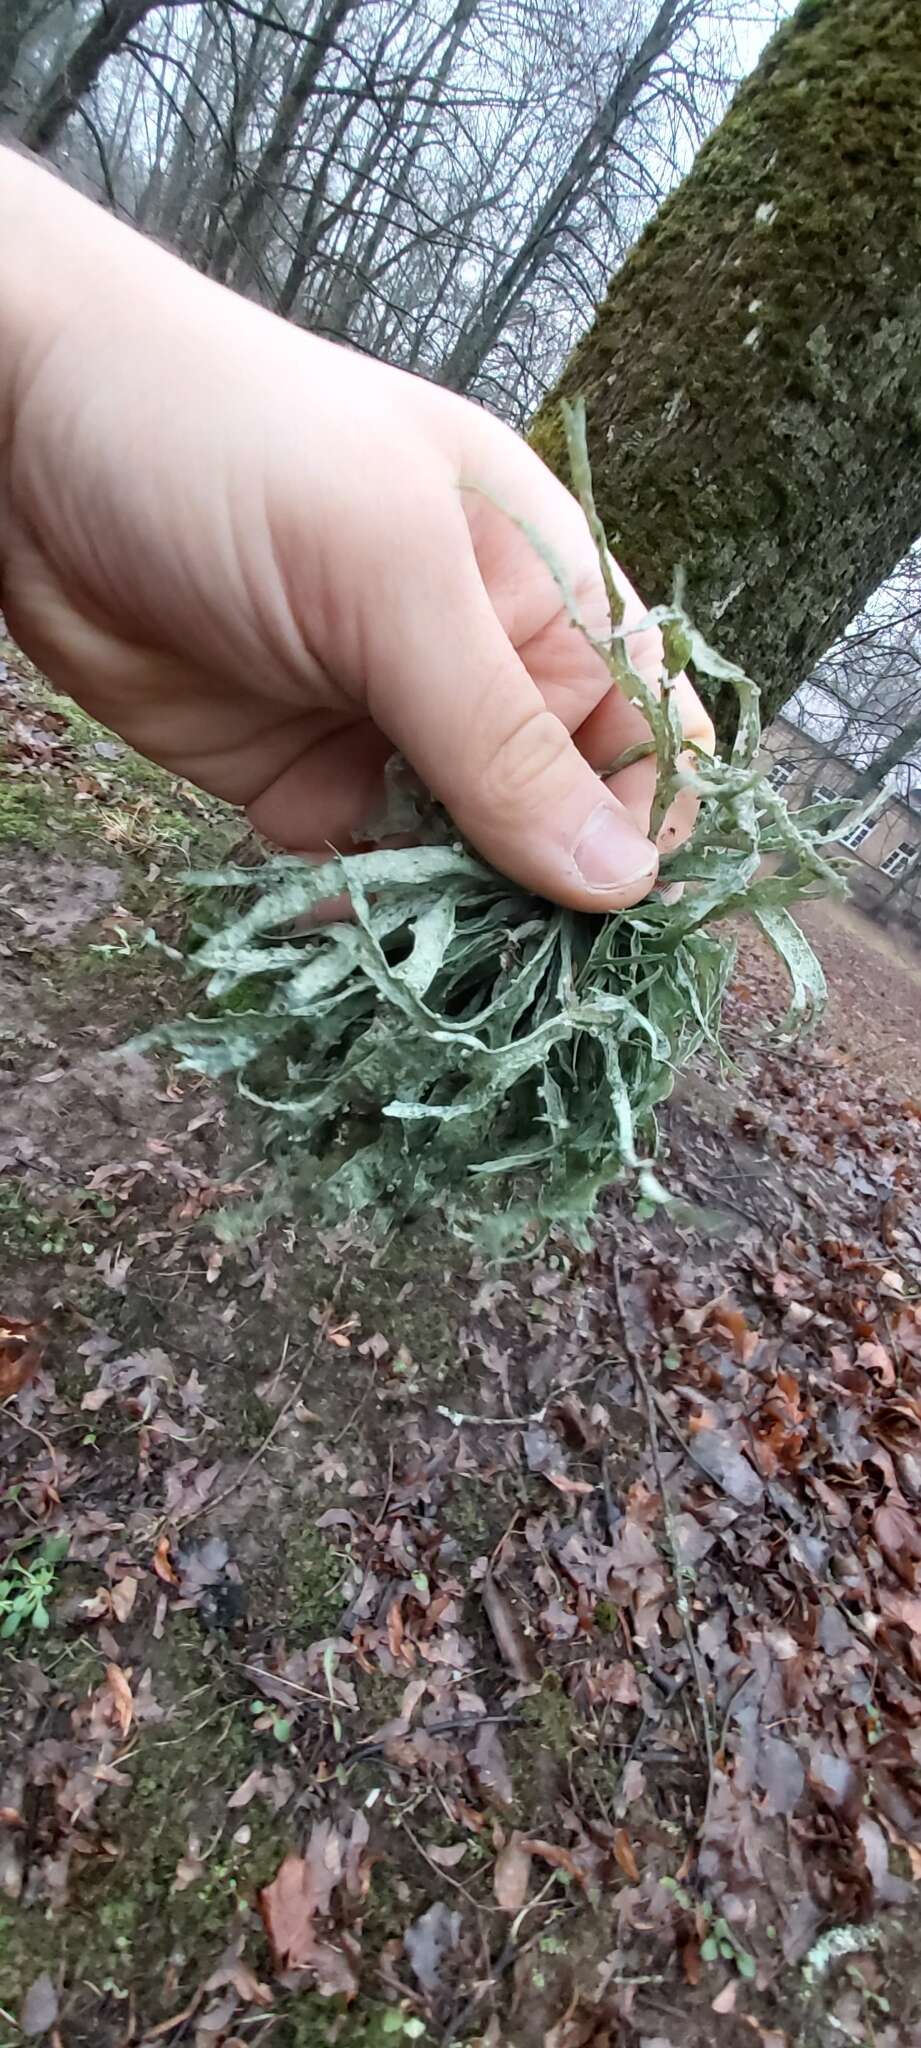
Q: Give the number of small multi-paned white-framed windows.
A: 4